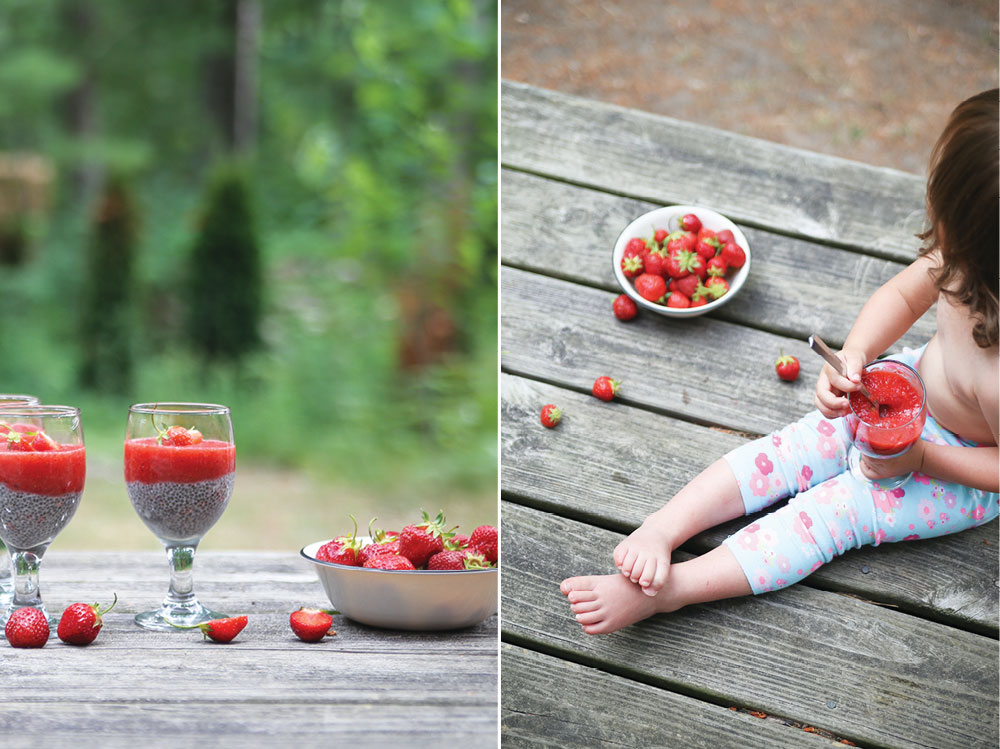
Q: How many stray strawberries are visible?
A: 8